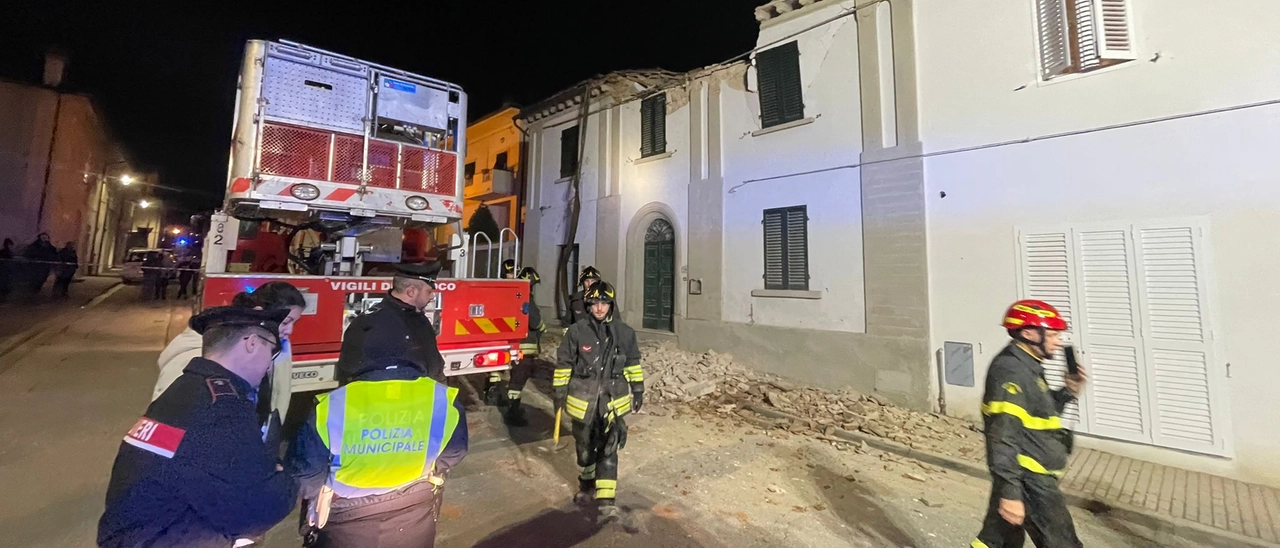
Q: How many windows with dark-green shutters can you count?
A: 4